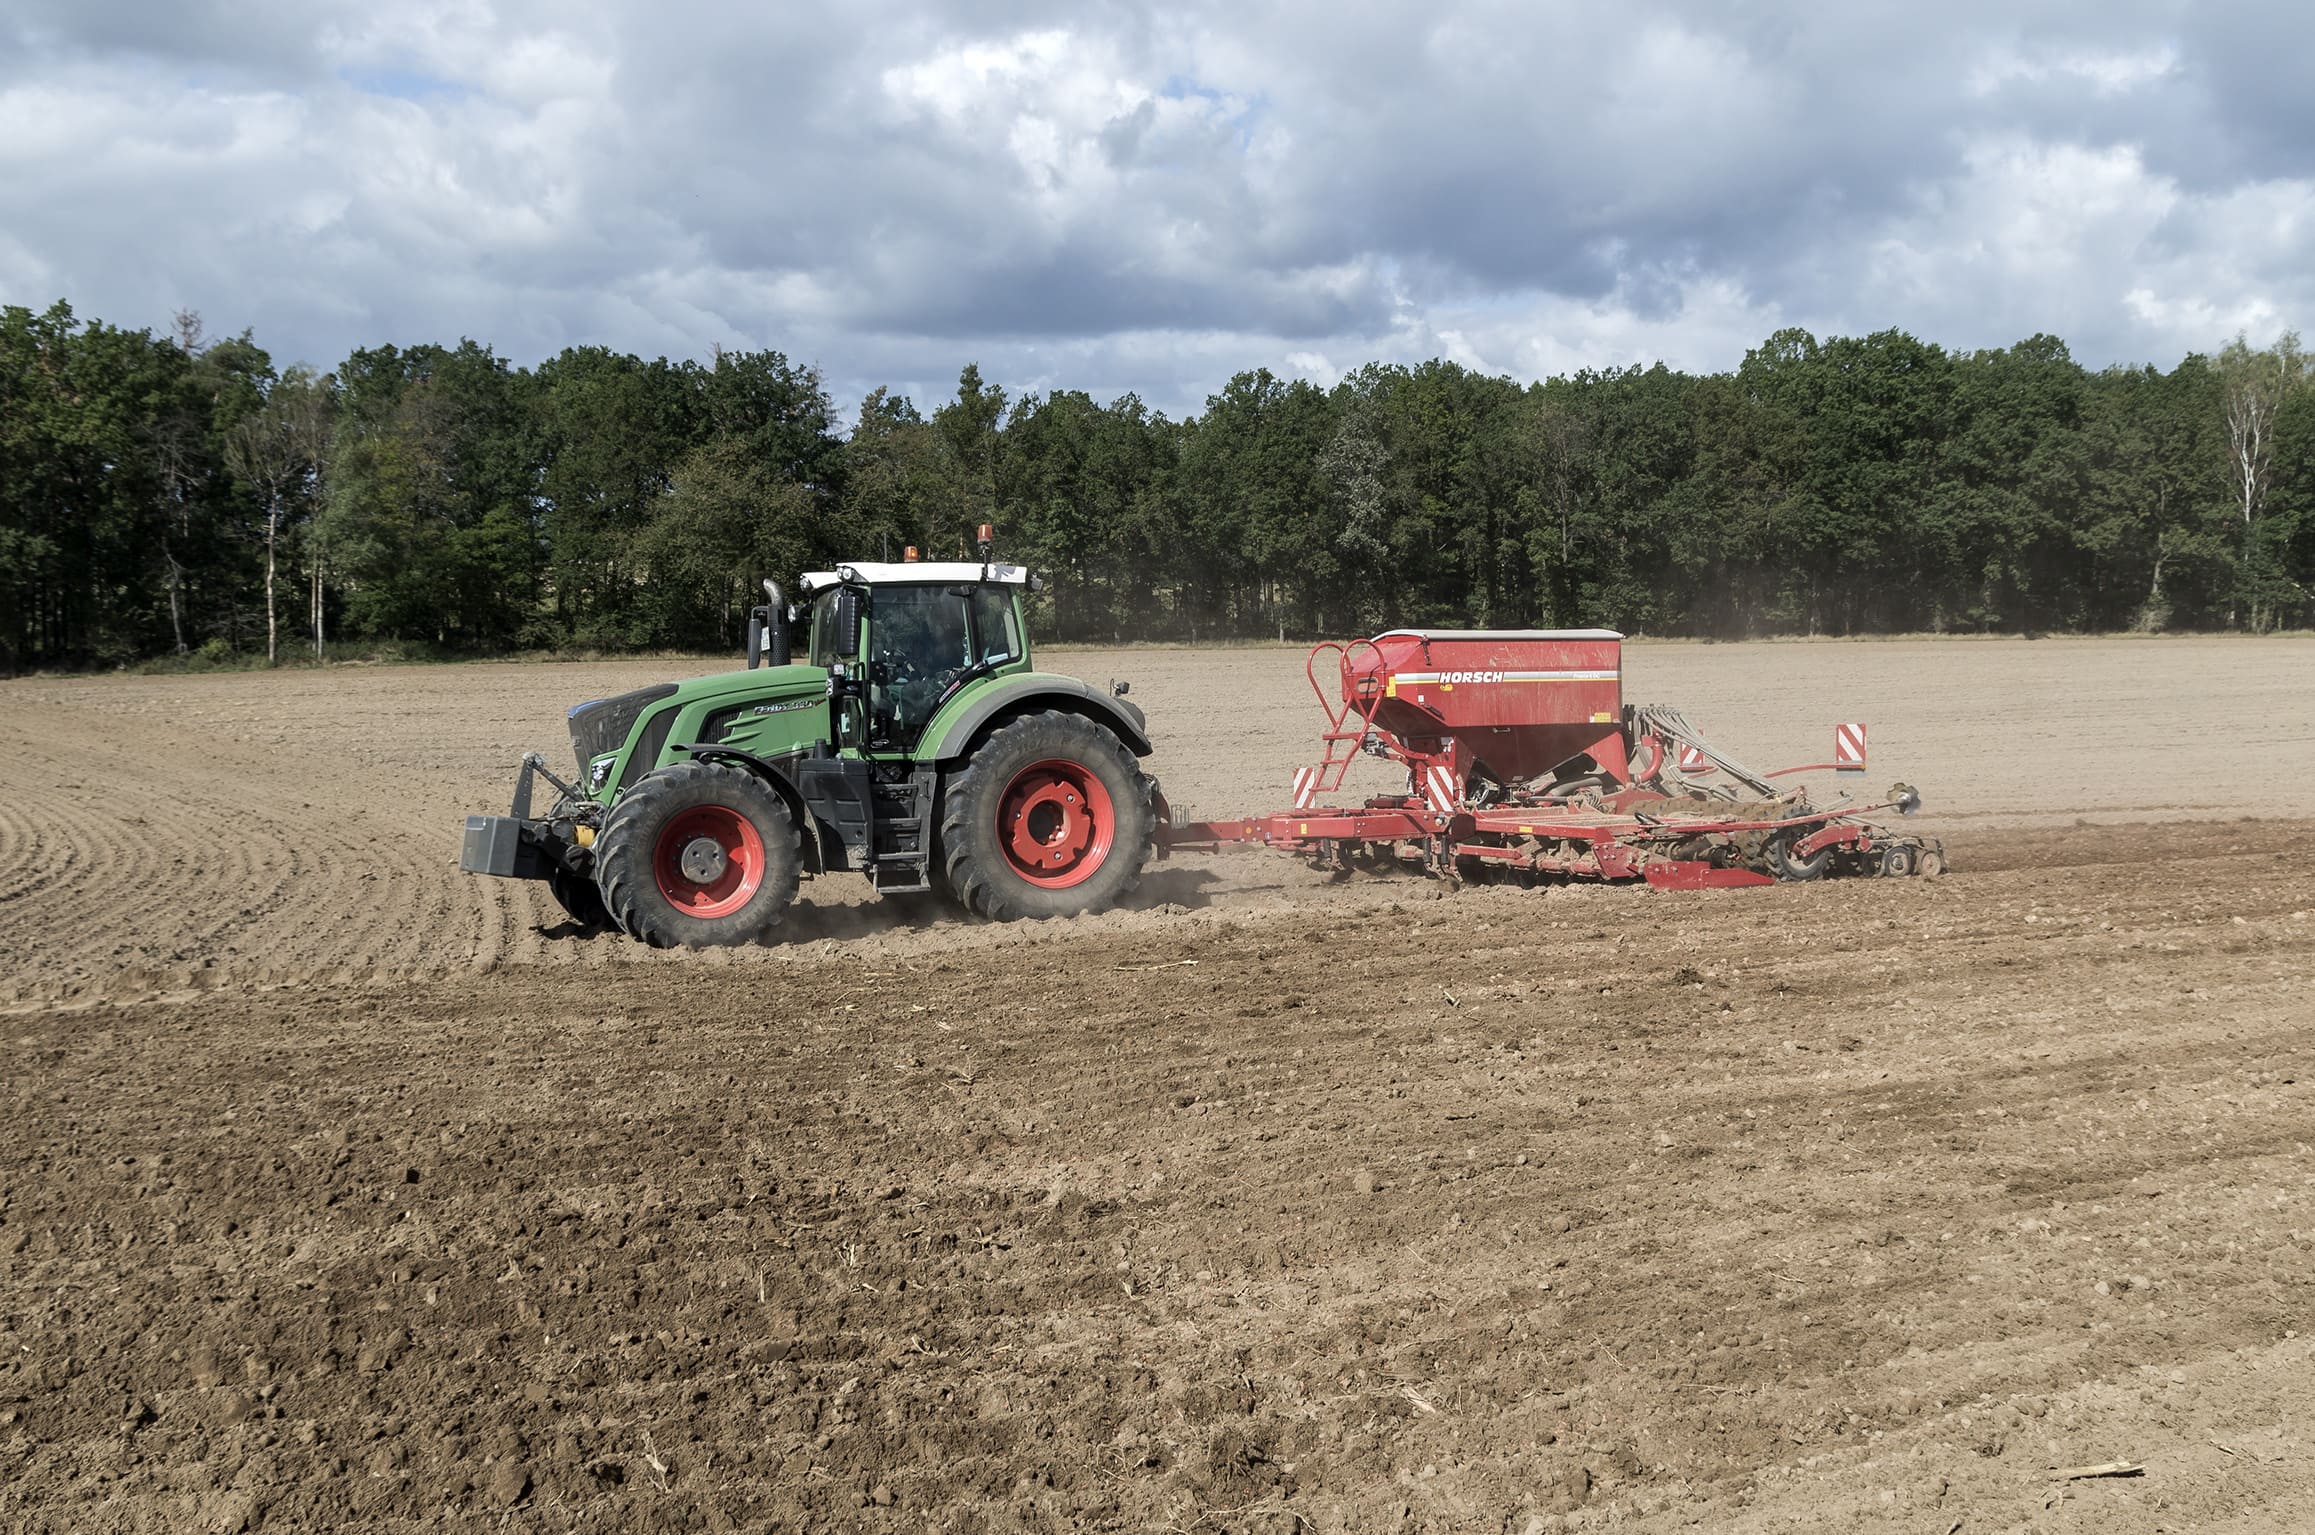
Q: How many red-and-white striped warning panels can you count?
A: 4